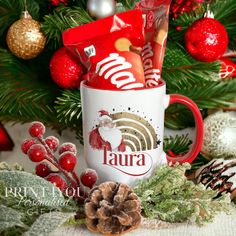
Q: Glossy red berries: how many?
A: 9